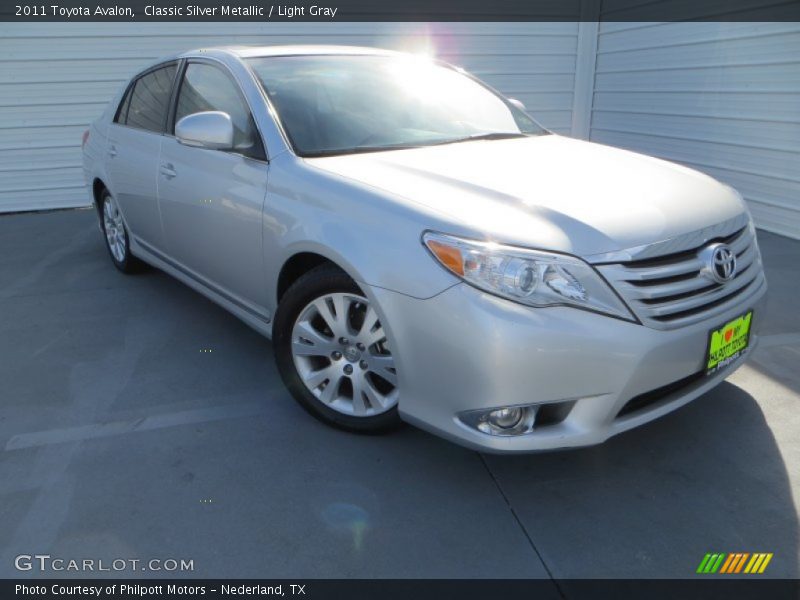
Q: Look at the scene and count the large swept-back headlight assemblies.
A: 1